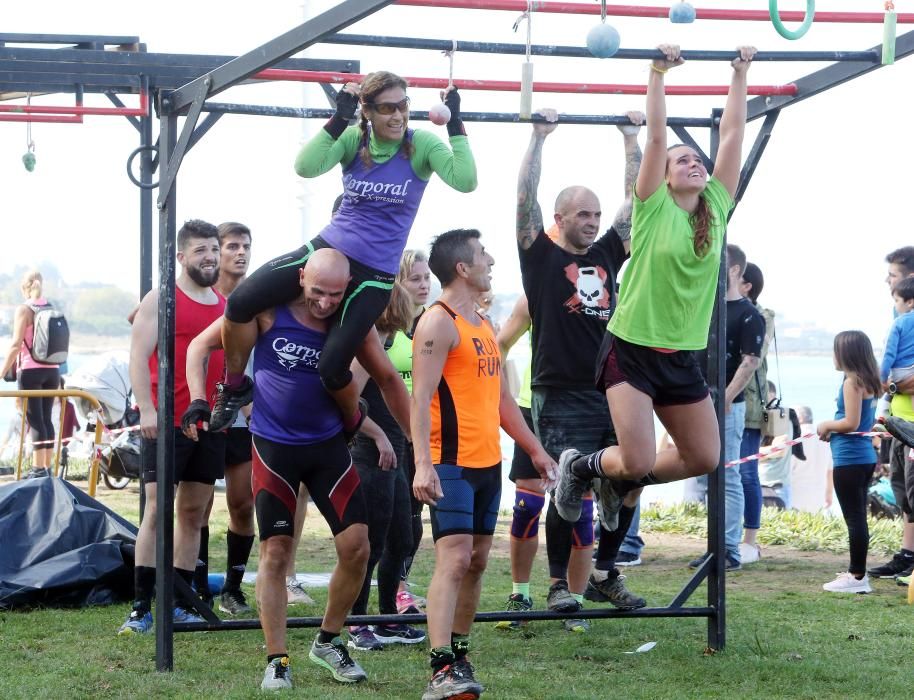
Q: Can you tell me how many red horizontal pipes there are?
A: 4